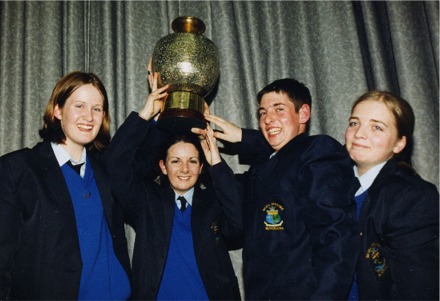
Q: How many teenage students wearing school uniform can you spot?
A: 4